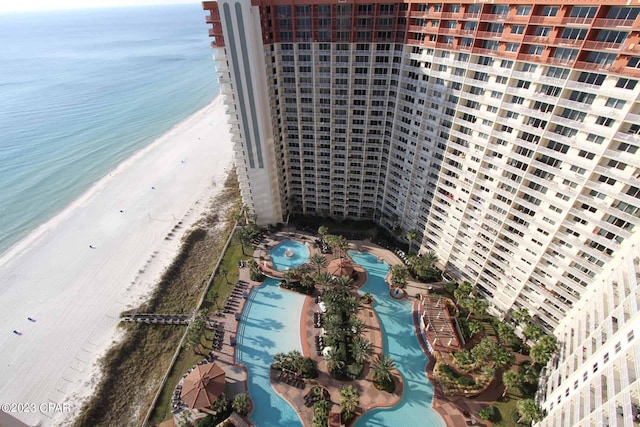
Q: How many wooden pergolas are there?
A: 1